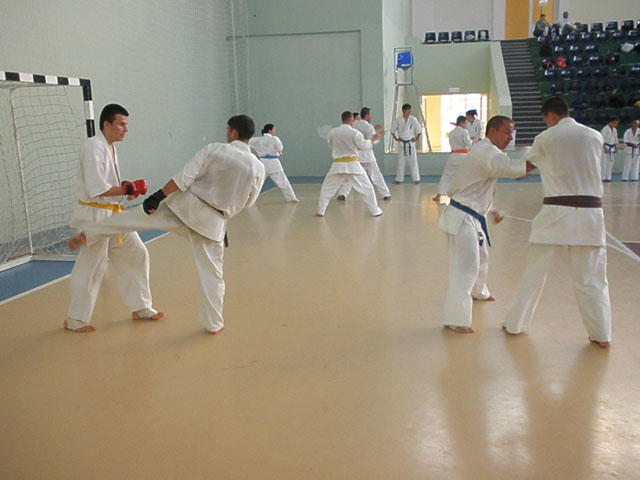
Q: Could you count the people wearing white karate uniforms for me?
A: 13